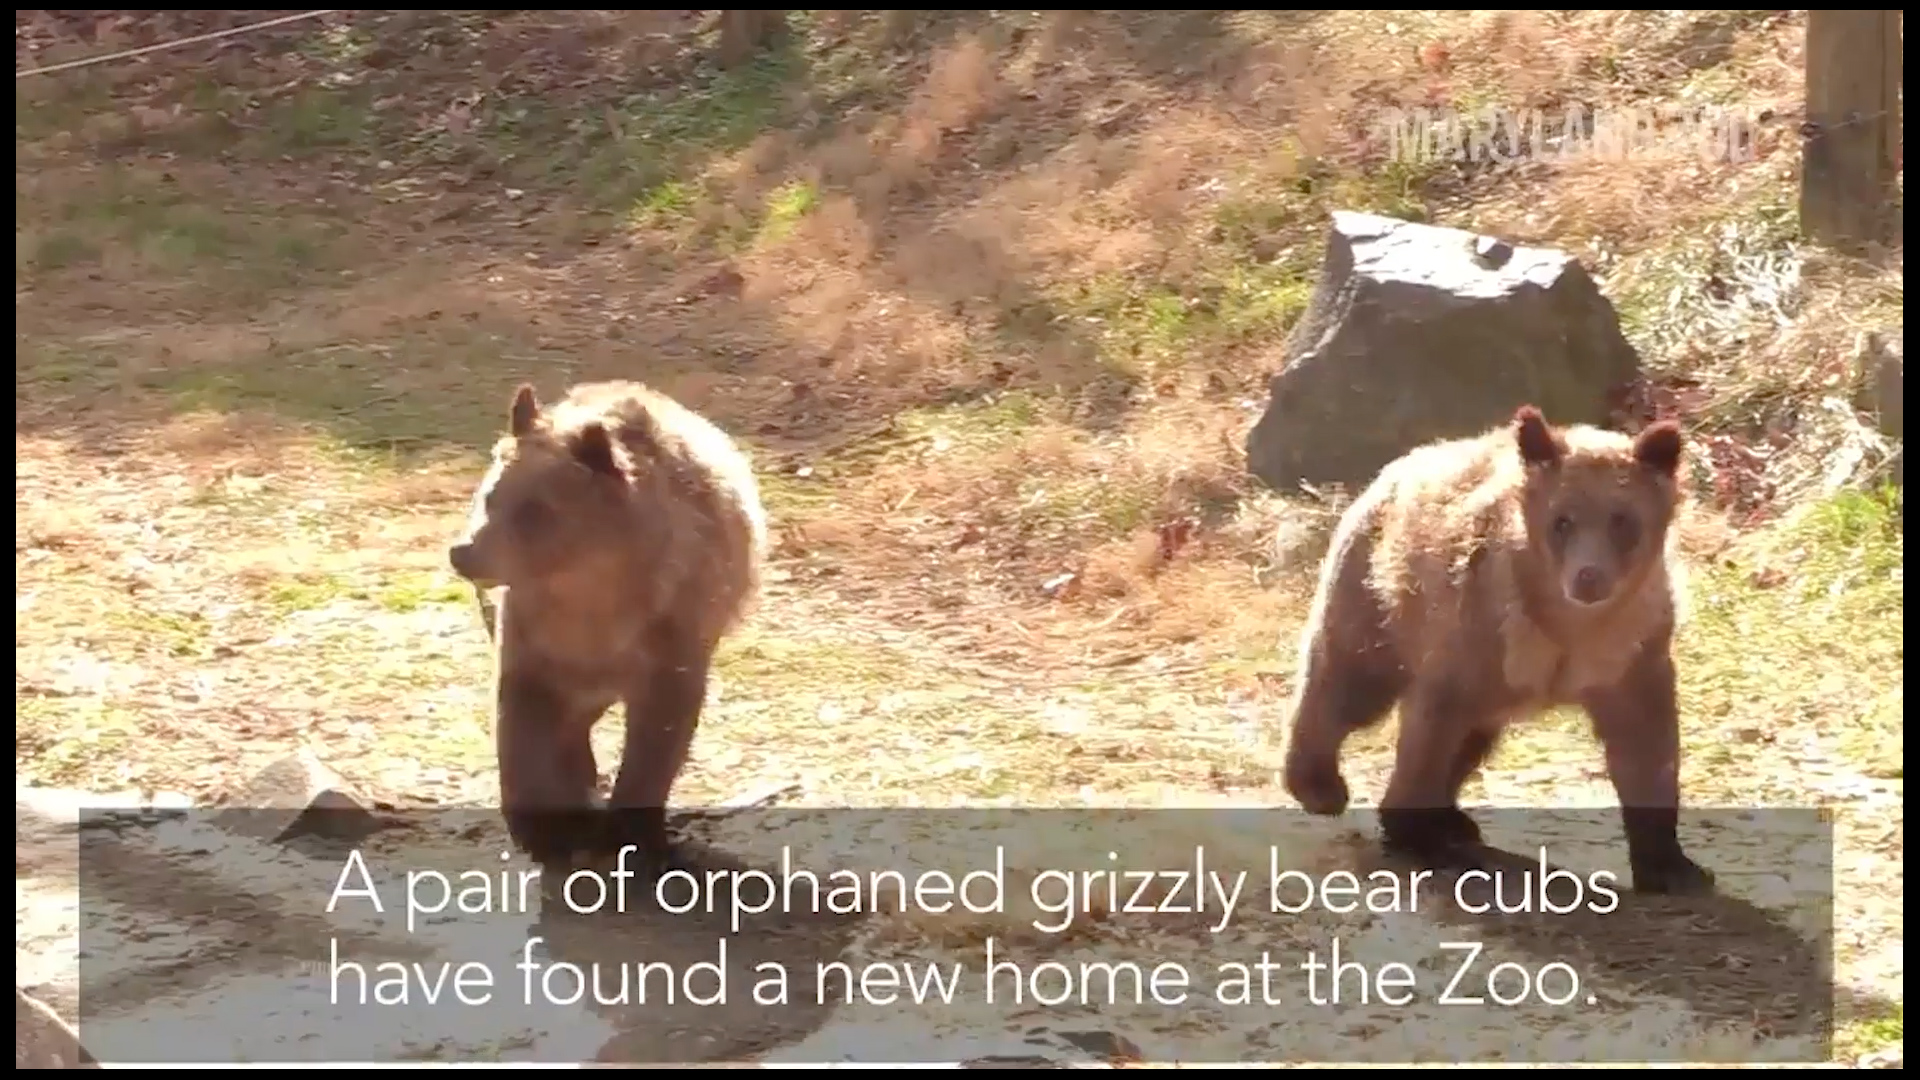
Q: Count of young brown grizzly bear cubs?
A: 2